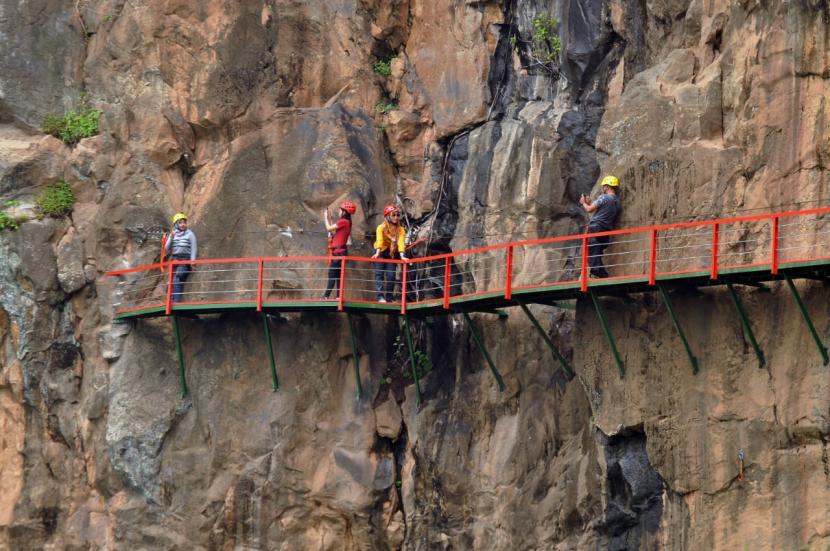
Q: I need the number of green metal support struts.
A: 10